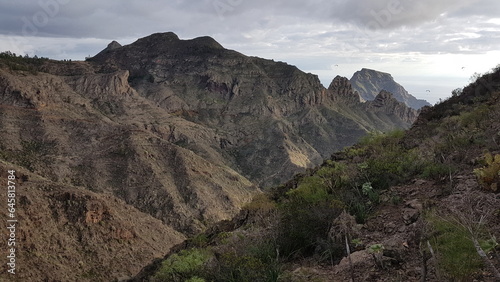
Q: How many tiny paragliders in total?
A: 3